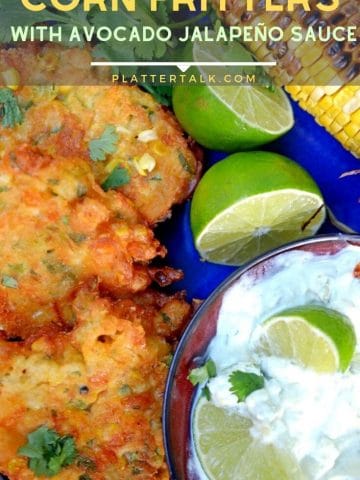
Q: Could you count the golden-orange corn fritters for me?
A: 3